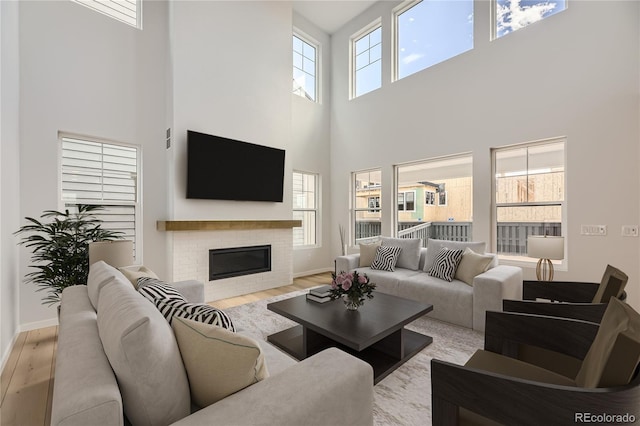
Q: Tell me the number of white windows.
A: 10